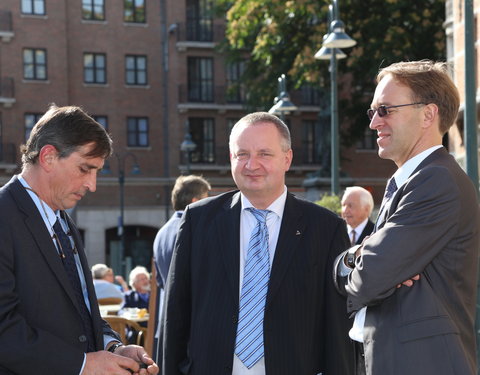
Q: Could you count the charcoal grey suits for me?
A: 1